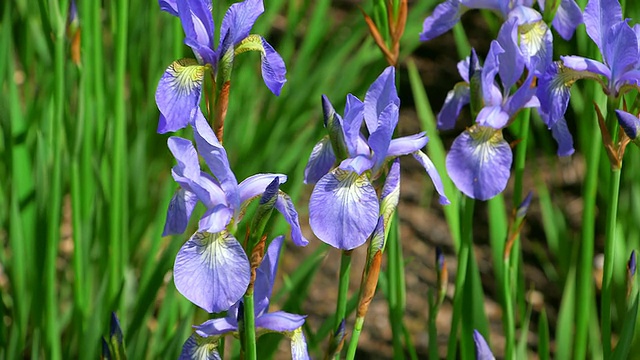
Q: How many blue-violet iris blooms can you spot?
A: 7